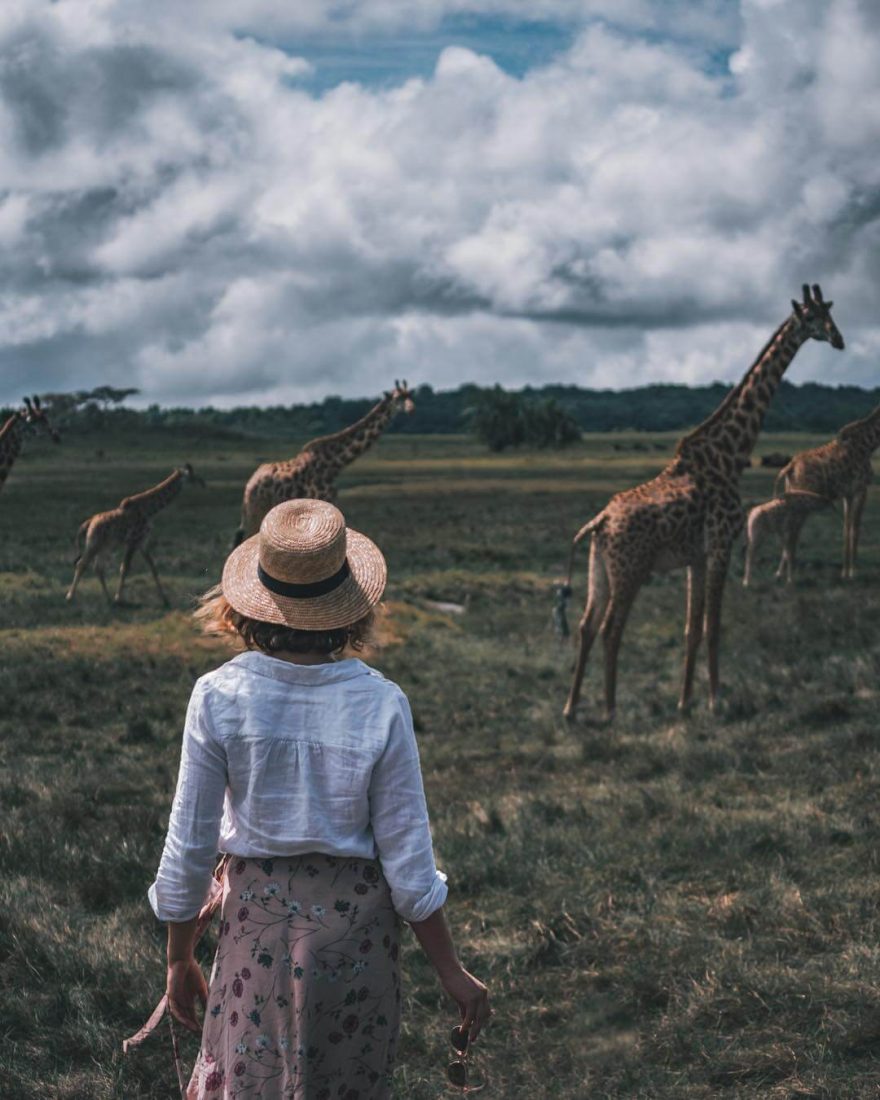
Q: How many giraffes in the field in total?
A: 6